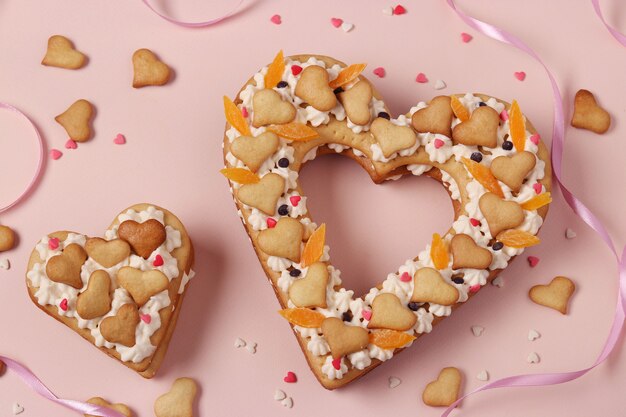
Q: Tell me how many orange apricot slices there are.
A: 14